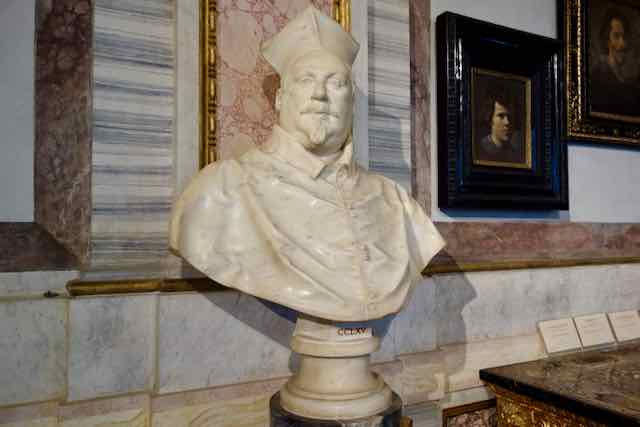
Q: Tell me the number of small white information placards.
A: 3